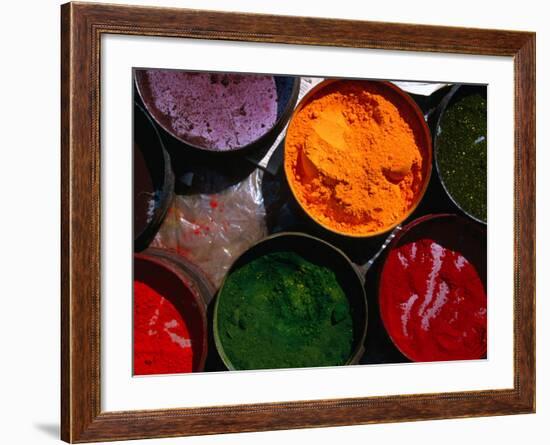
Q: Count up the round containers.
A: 7